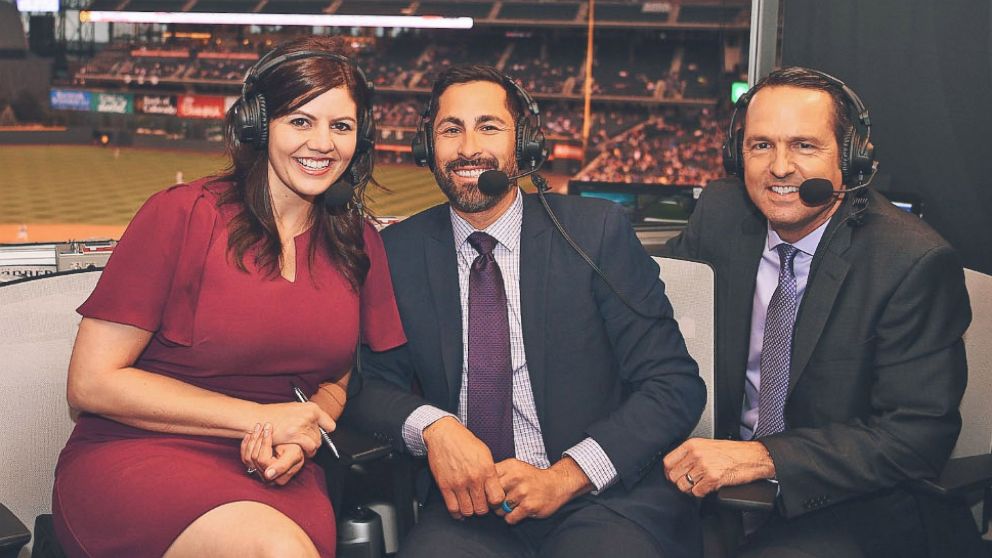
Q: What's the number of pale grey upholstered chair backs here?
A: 3